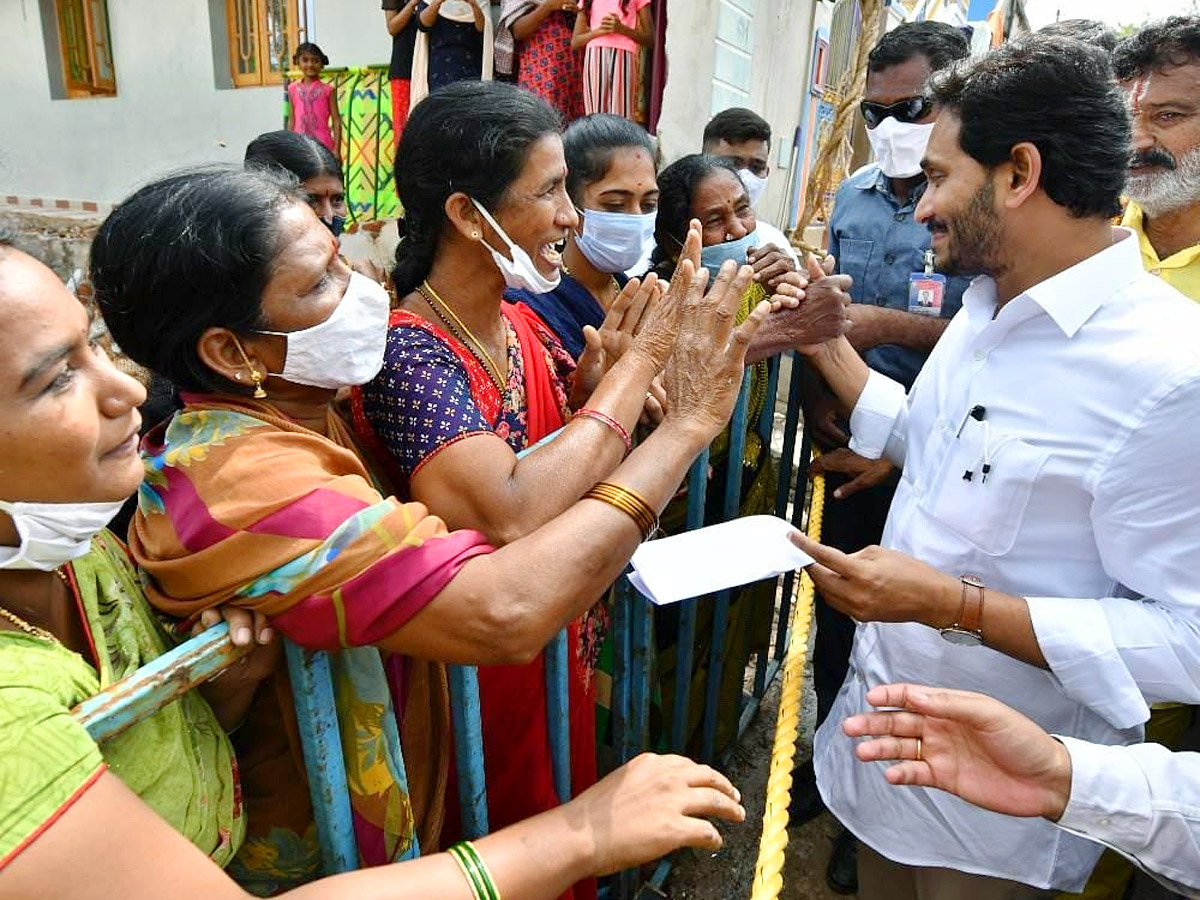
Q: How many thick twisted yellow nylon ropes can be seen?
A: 1